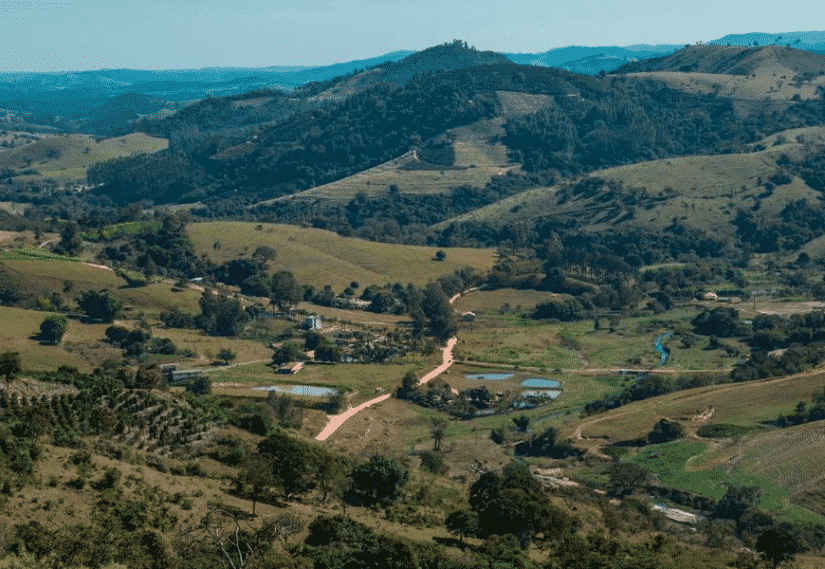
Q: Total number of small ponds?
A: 4